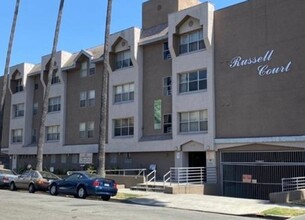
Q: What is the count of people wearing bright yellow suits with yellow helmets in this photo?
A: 0